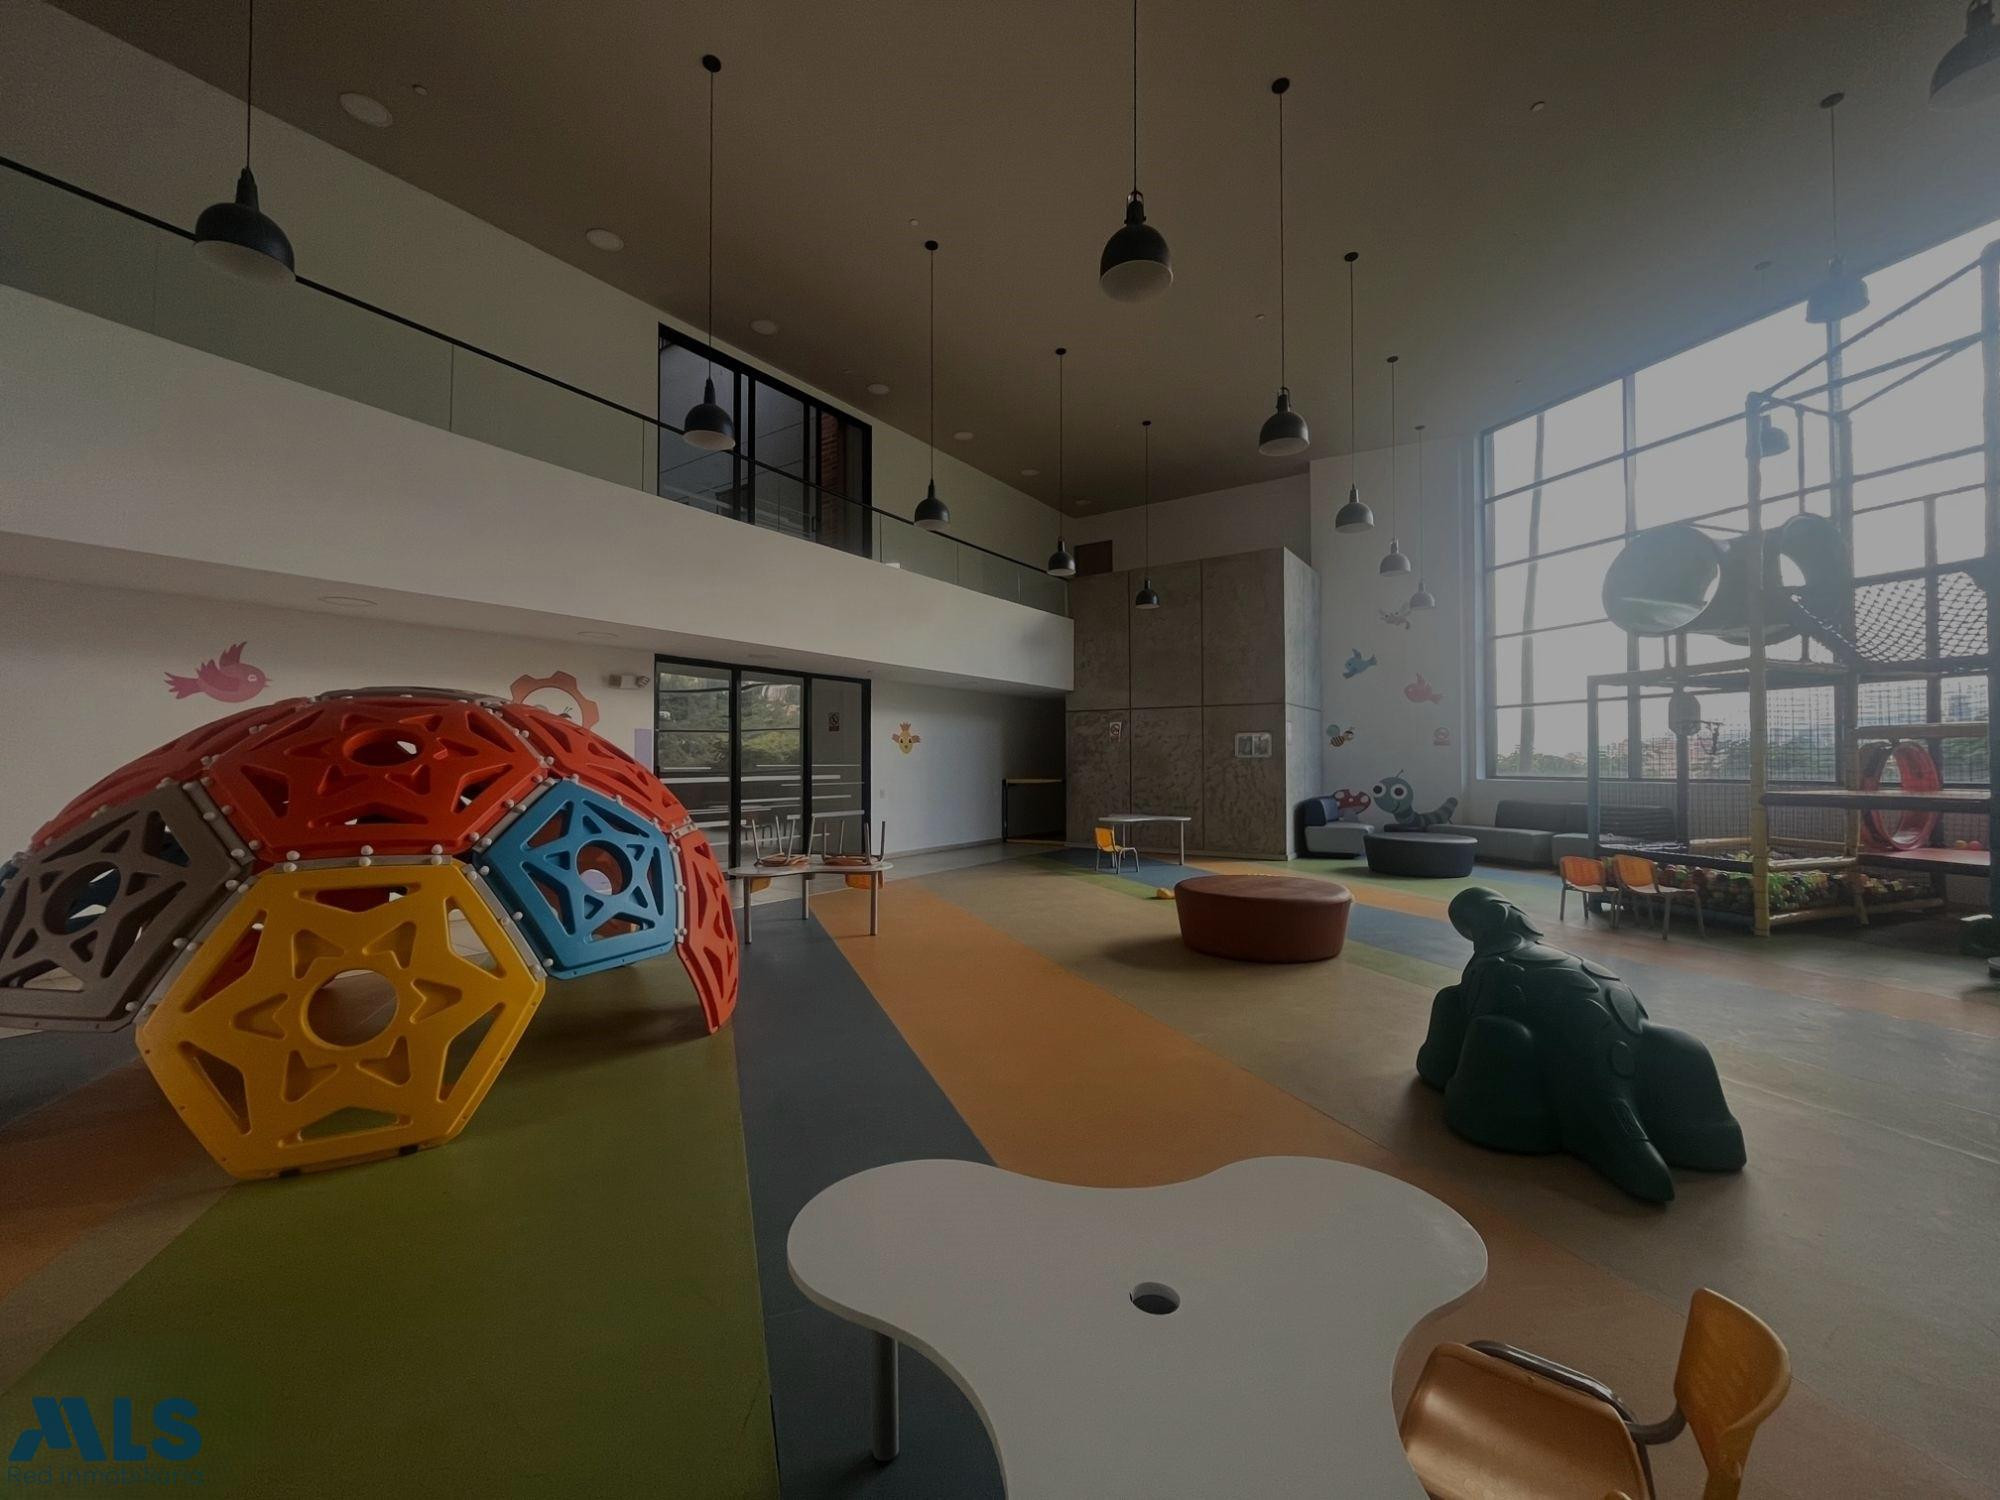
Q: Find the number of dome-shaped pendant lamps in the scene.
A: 13